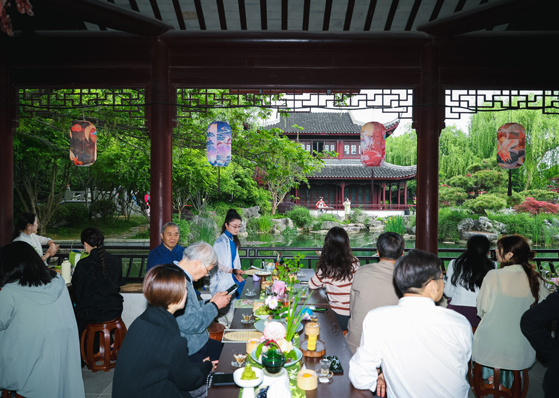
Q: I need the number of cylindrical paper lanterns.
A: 4